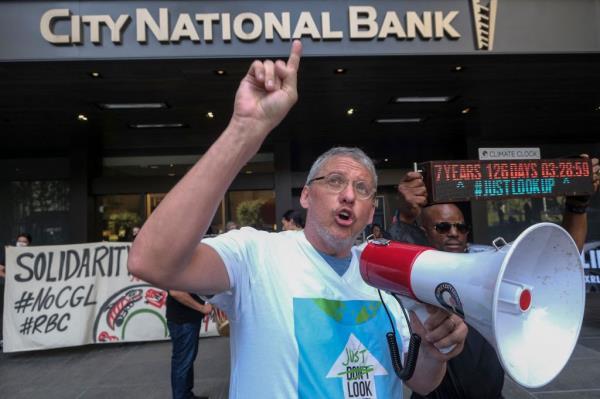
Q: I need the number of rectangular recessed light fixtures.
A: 4